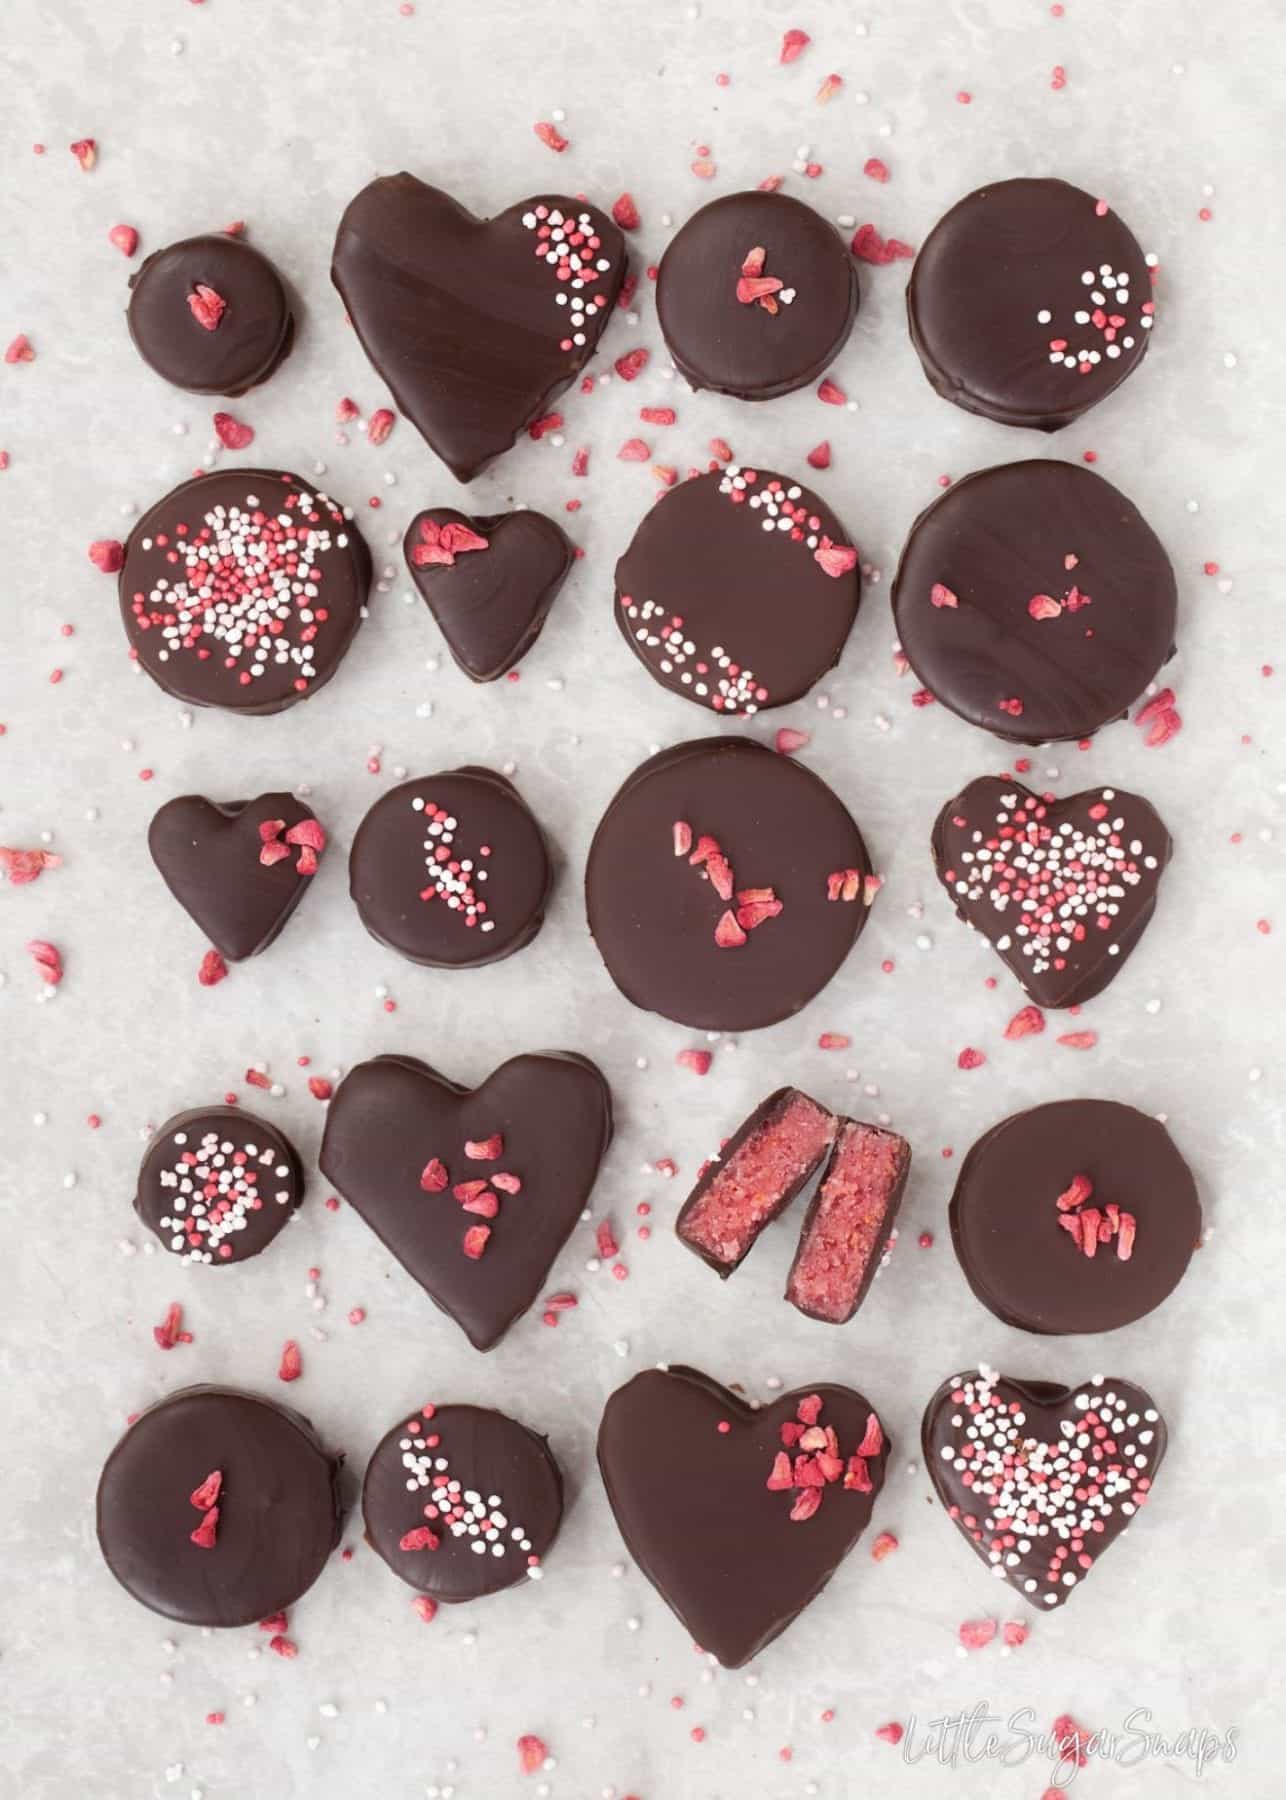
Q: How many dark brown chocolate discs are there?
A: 12